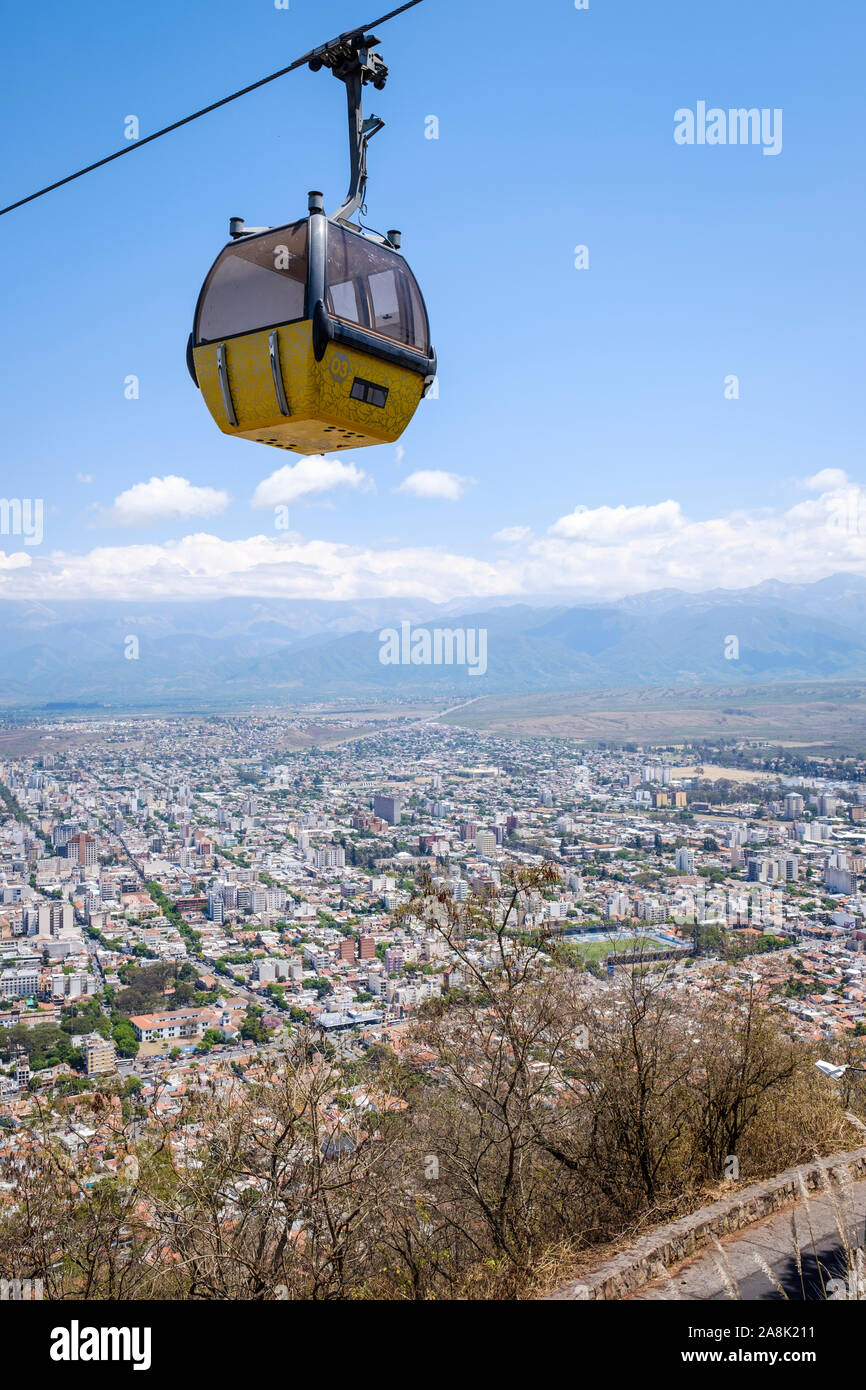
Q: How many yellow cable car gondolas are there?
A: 1